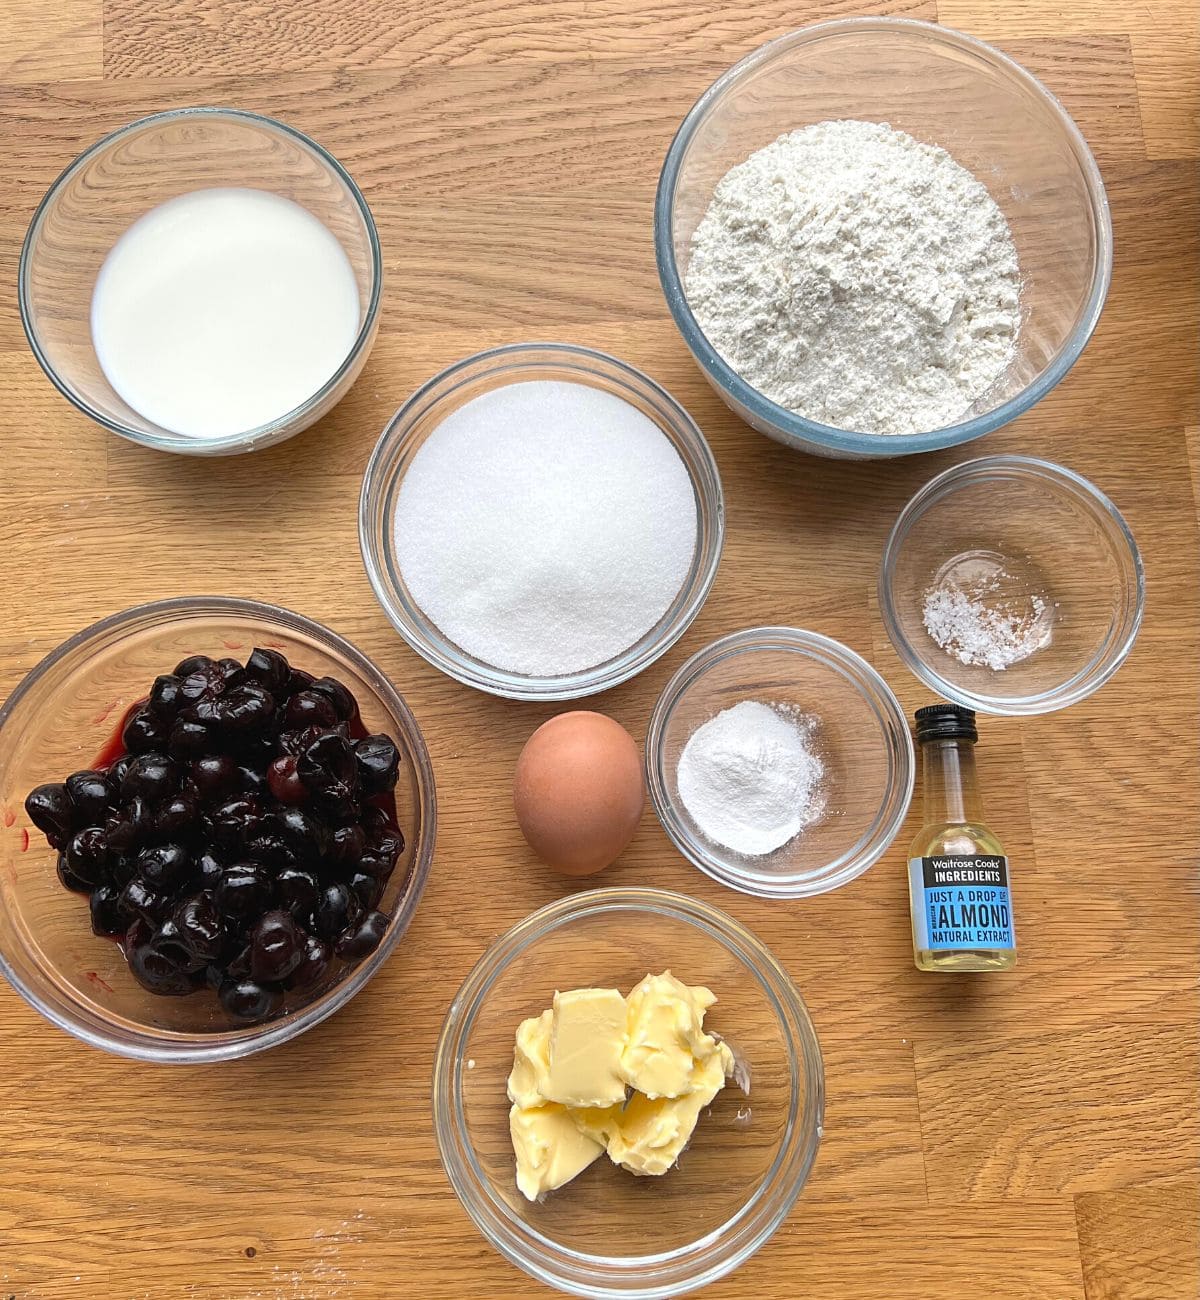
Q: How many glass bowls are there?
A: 7